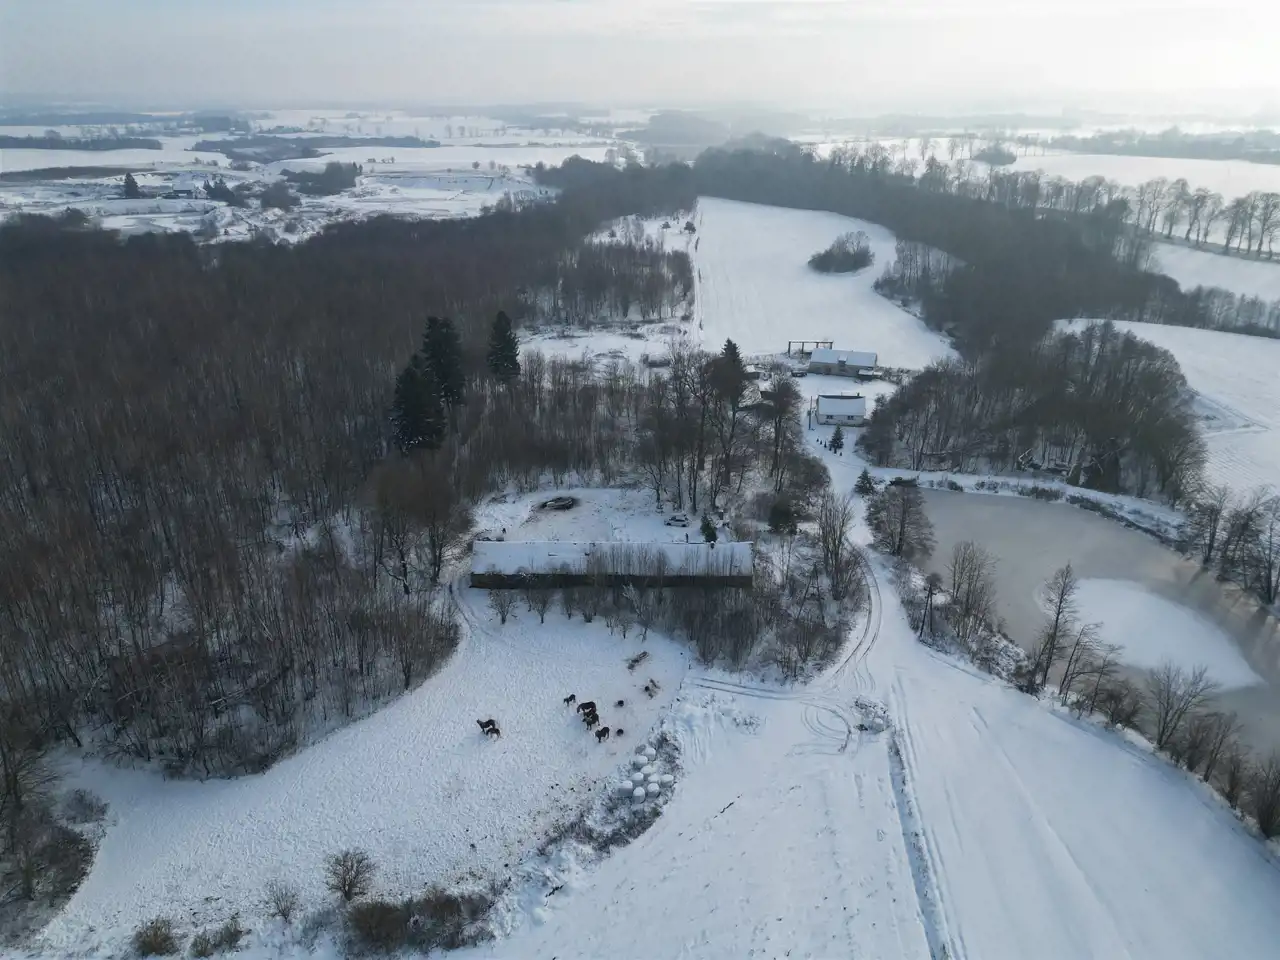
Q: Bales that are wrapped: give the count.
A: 9